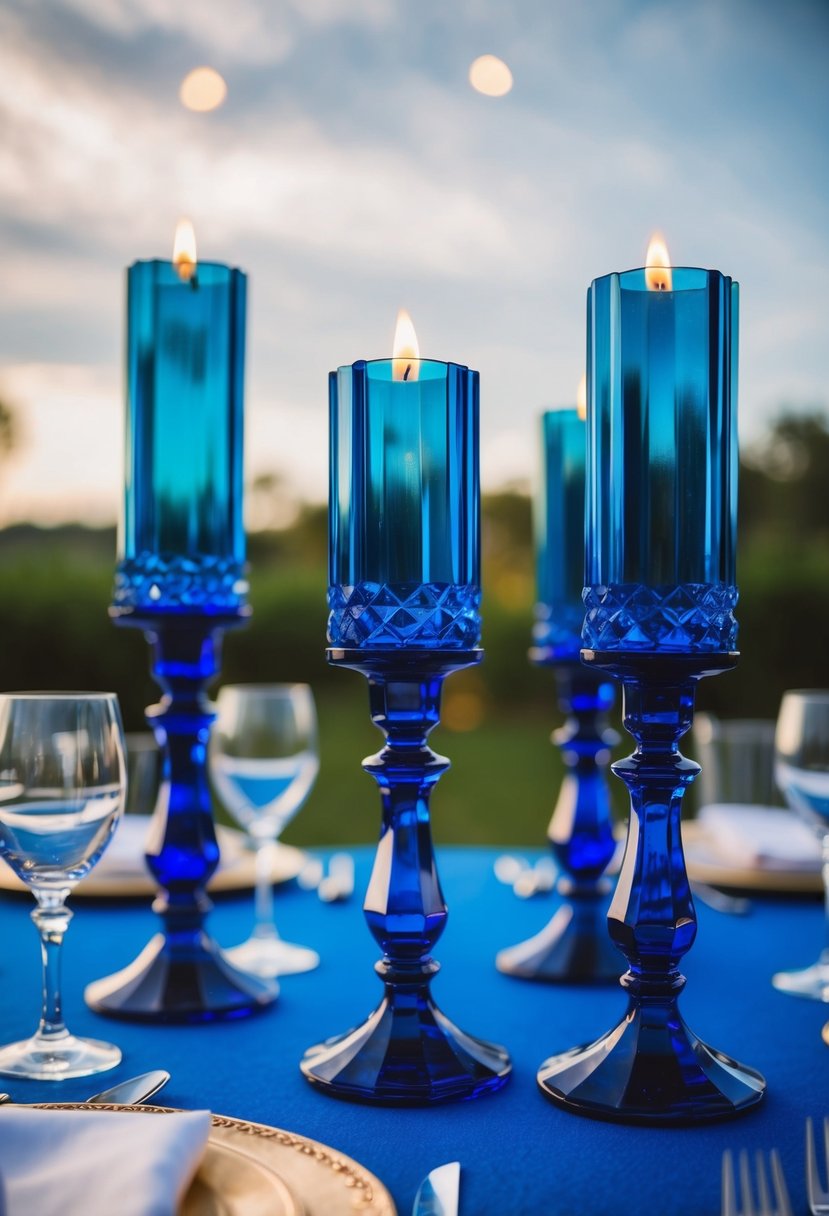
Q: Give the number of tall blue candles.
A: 4